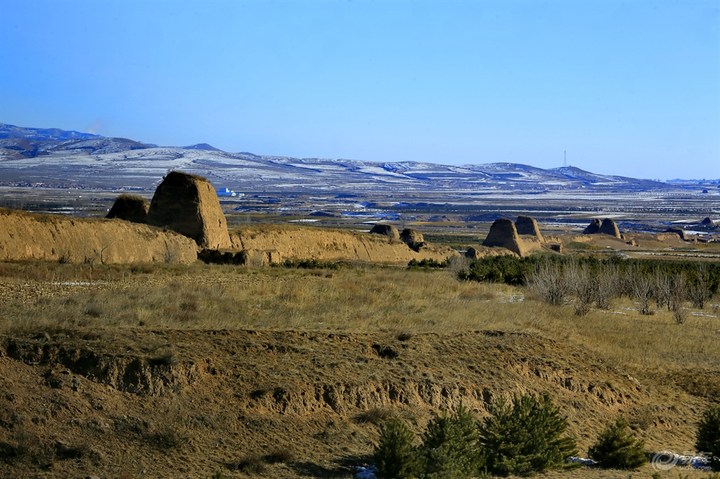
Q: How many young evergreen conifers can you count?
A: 5